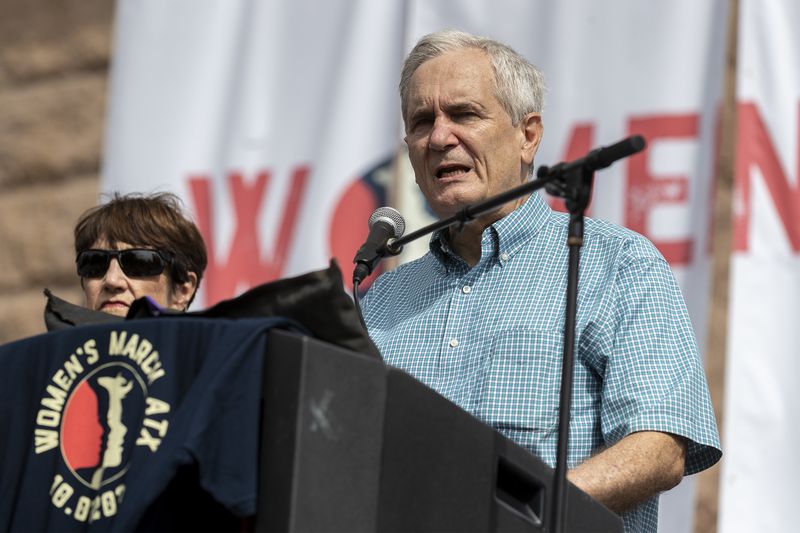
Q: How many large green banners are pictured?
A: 0